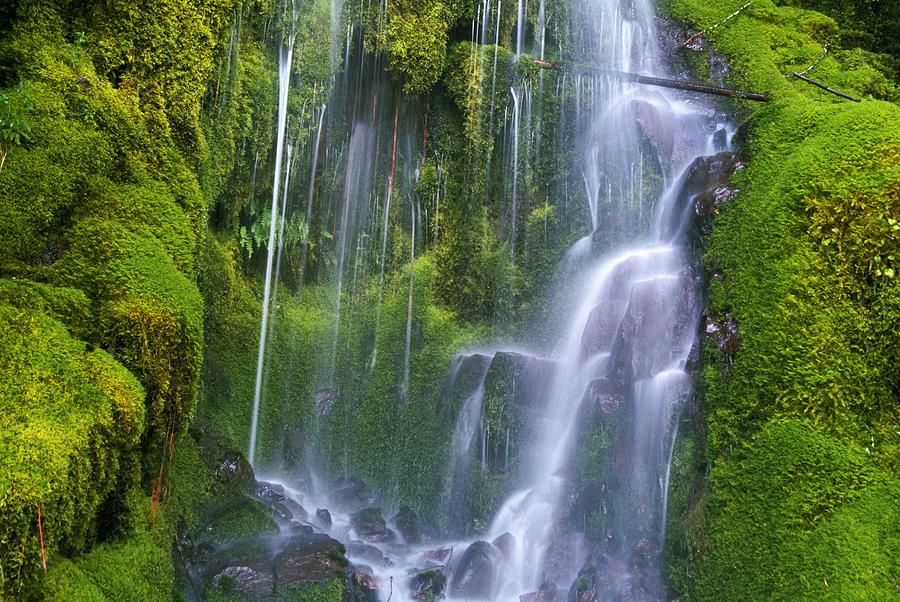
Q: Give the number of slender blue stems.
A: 0